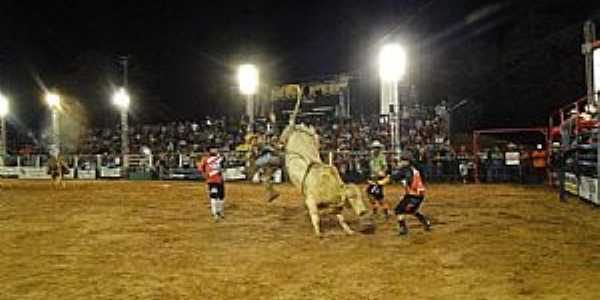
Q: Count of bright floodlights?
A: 5